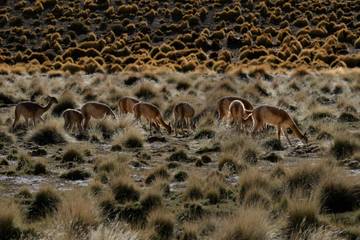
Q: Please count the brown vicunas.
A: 9